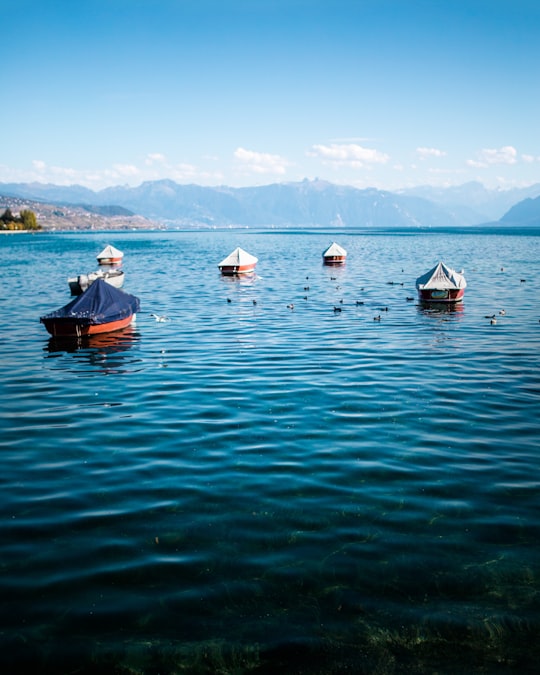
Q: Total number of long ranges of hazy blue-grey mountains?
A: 1